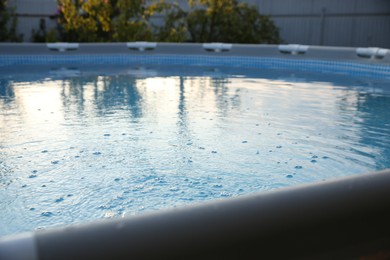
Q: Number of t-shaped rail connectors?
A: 5